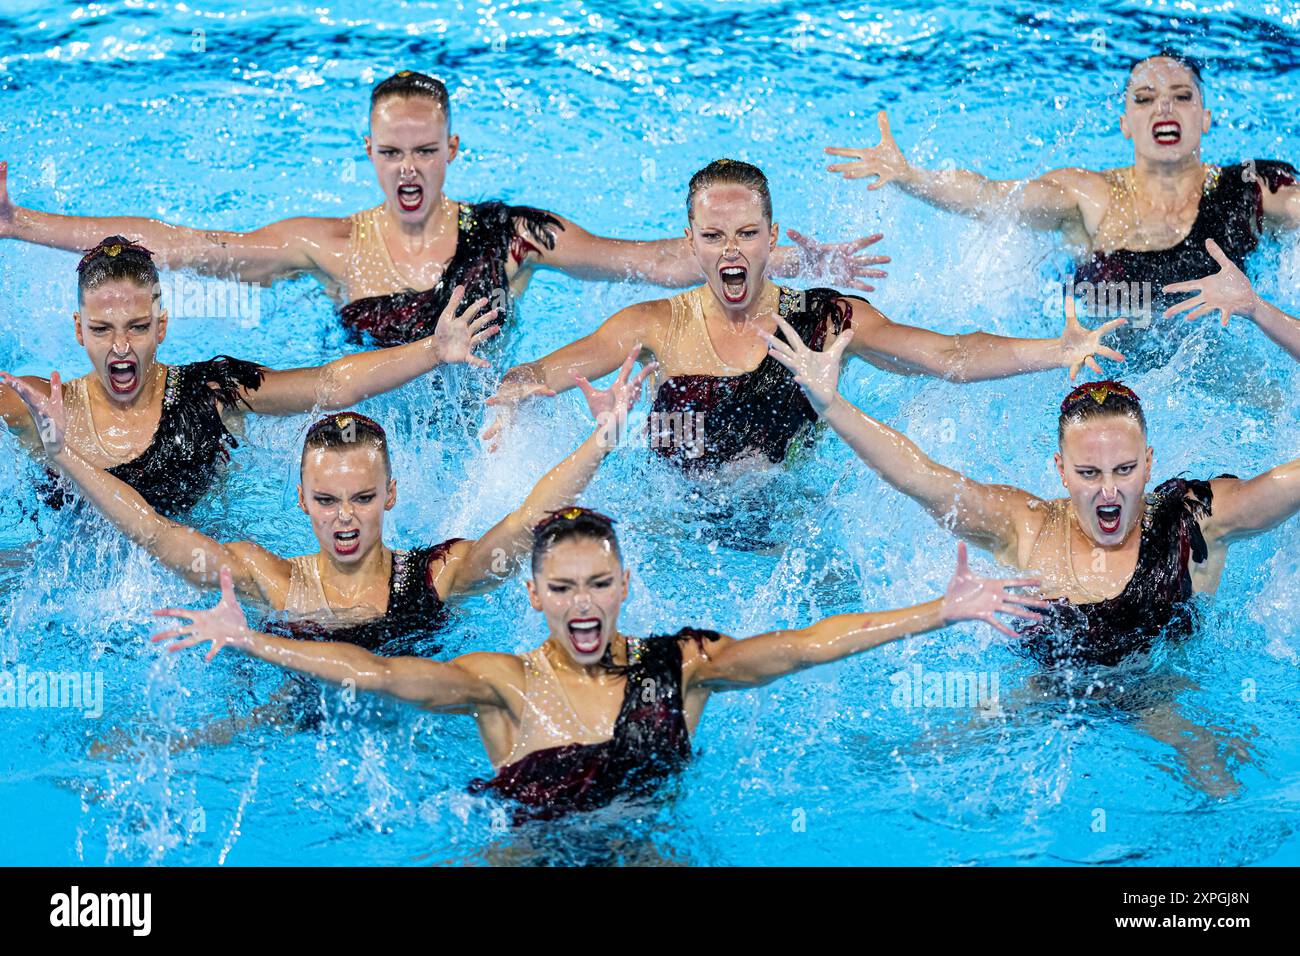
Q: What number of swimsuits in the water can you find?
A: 7